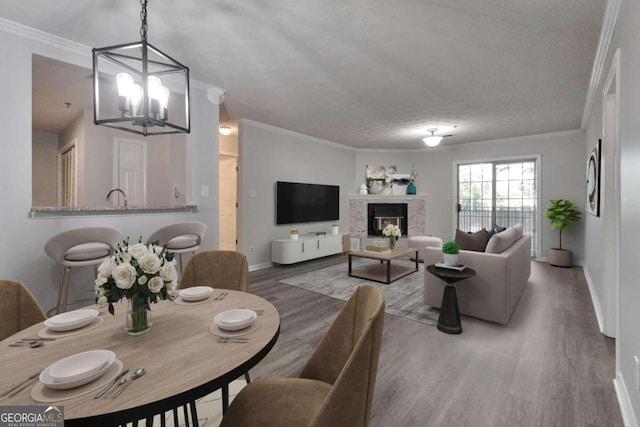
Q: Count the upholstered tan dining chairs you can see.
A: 3